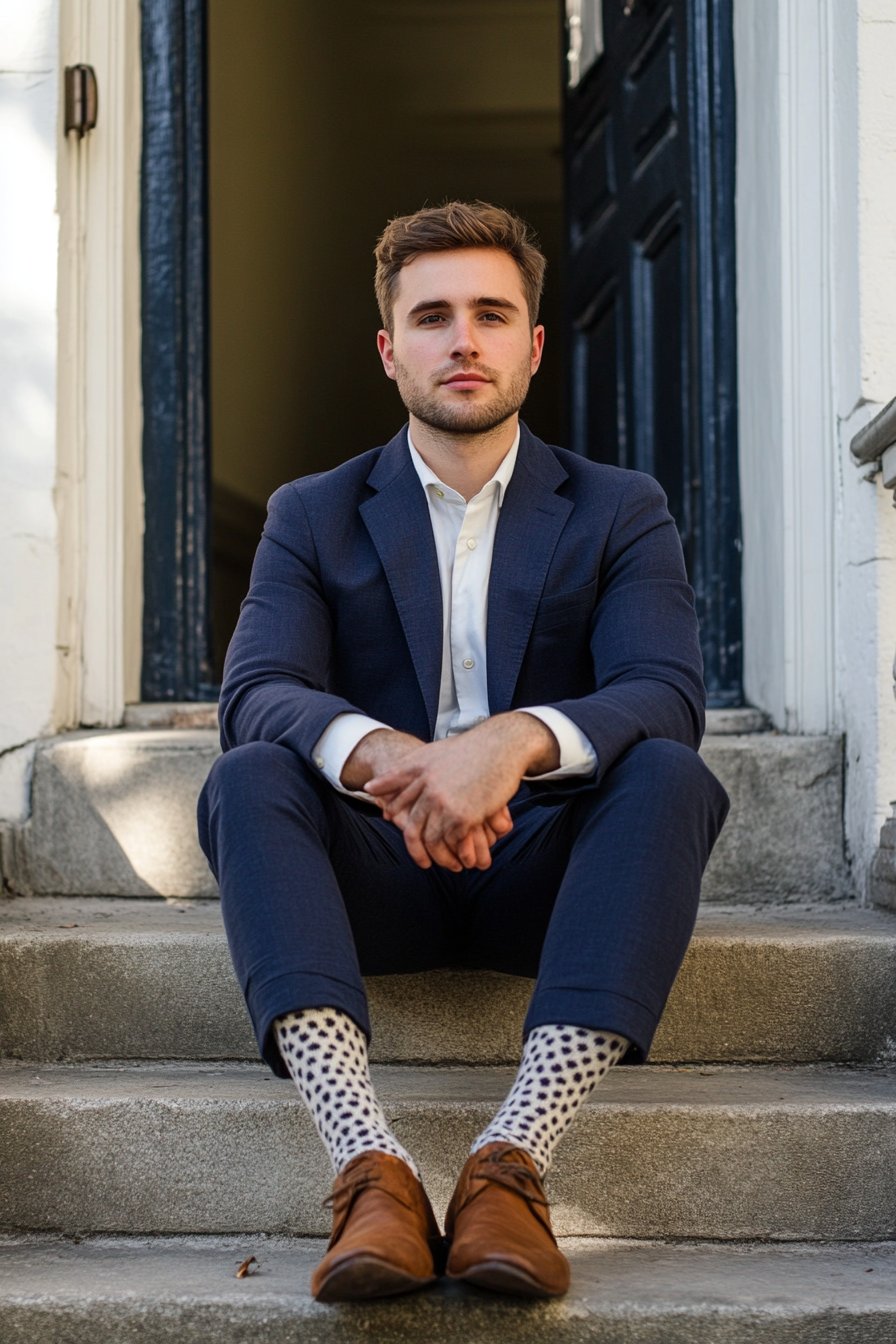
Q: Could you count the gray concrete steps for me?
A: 4